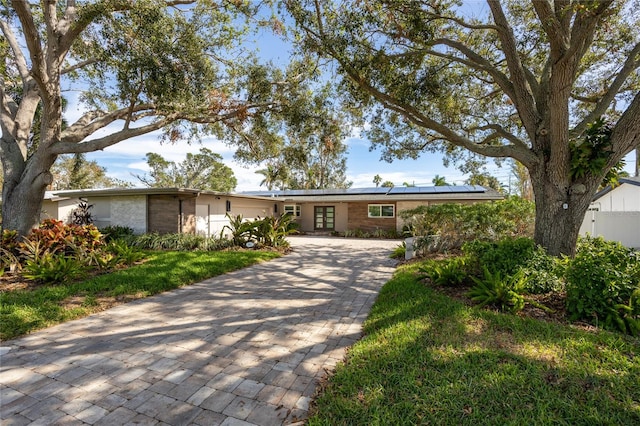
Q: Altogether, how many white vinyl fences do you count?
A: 1